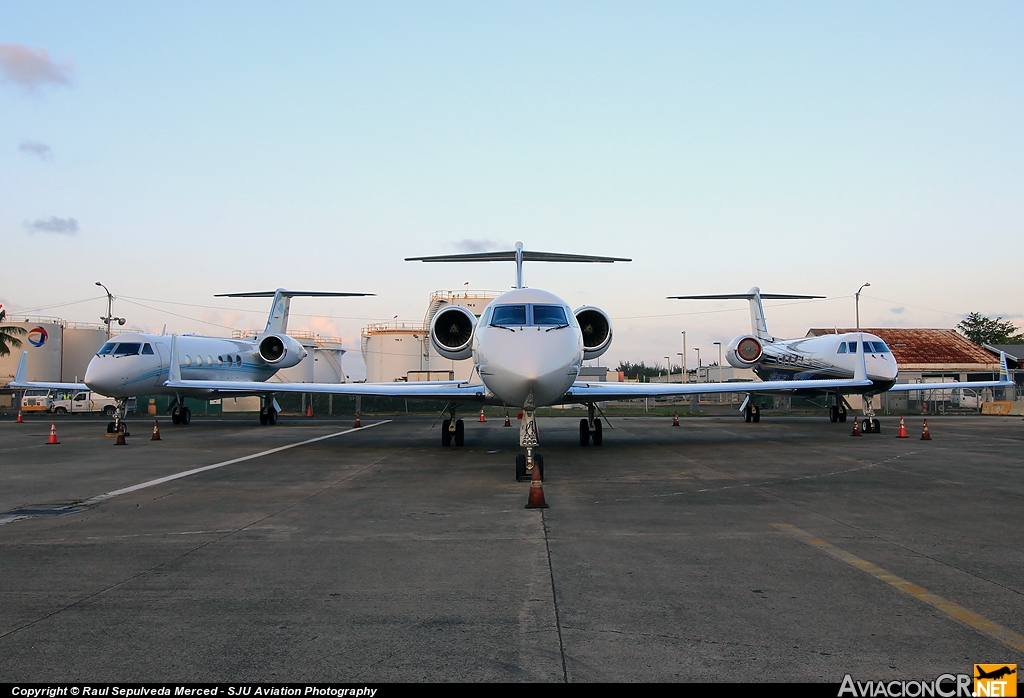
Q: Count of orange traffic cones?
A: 13